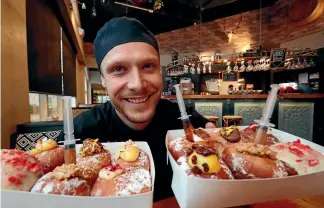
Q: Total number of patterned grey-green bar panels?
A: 3